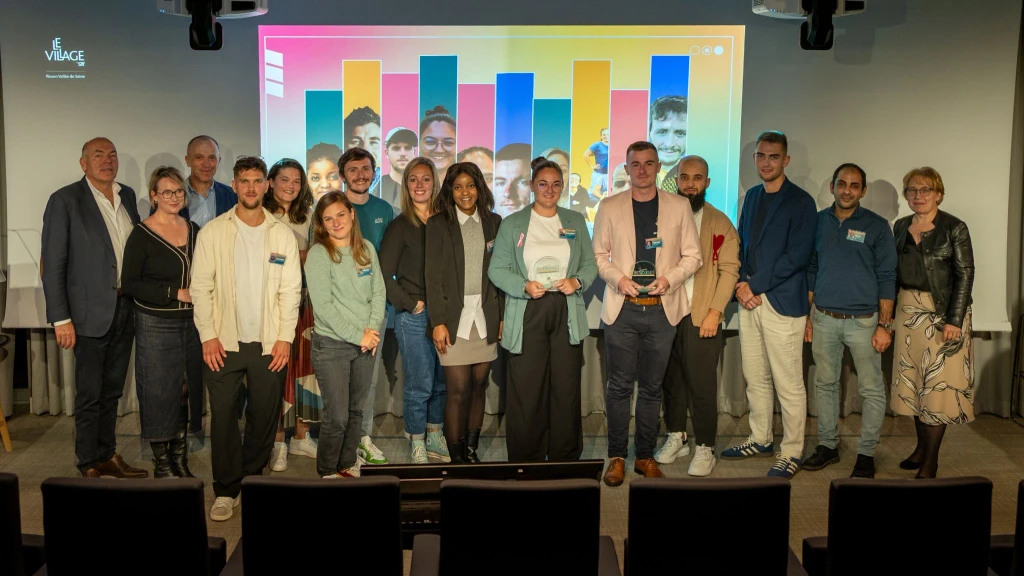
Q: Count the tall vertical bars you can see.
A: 10